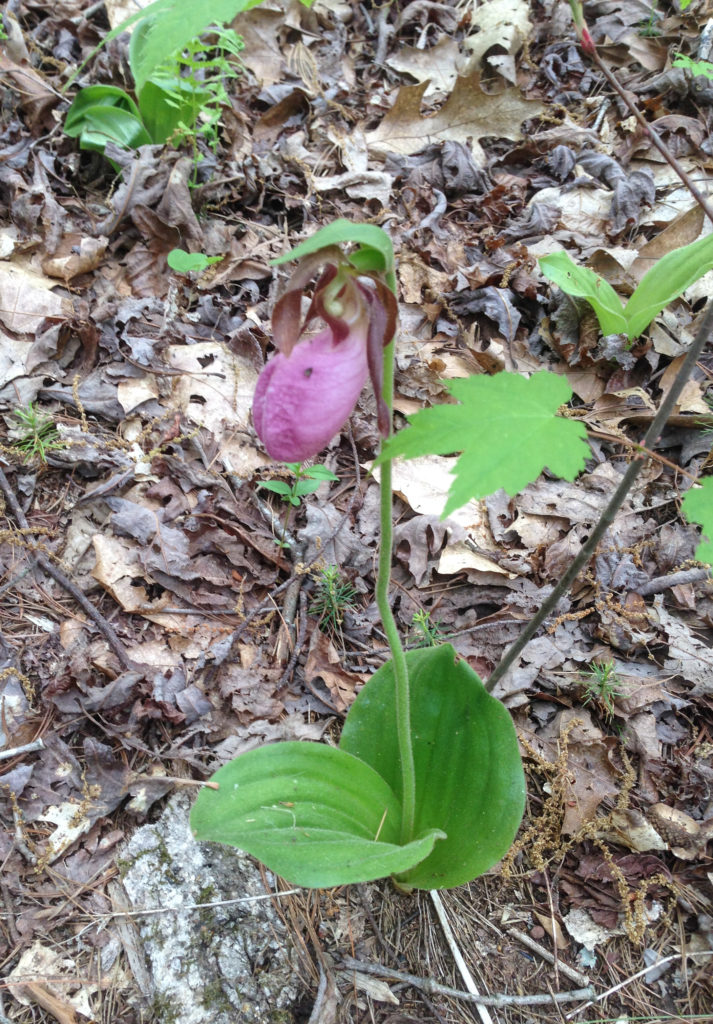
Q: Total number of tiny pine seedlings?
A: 4